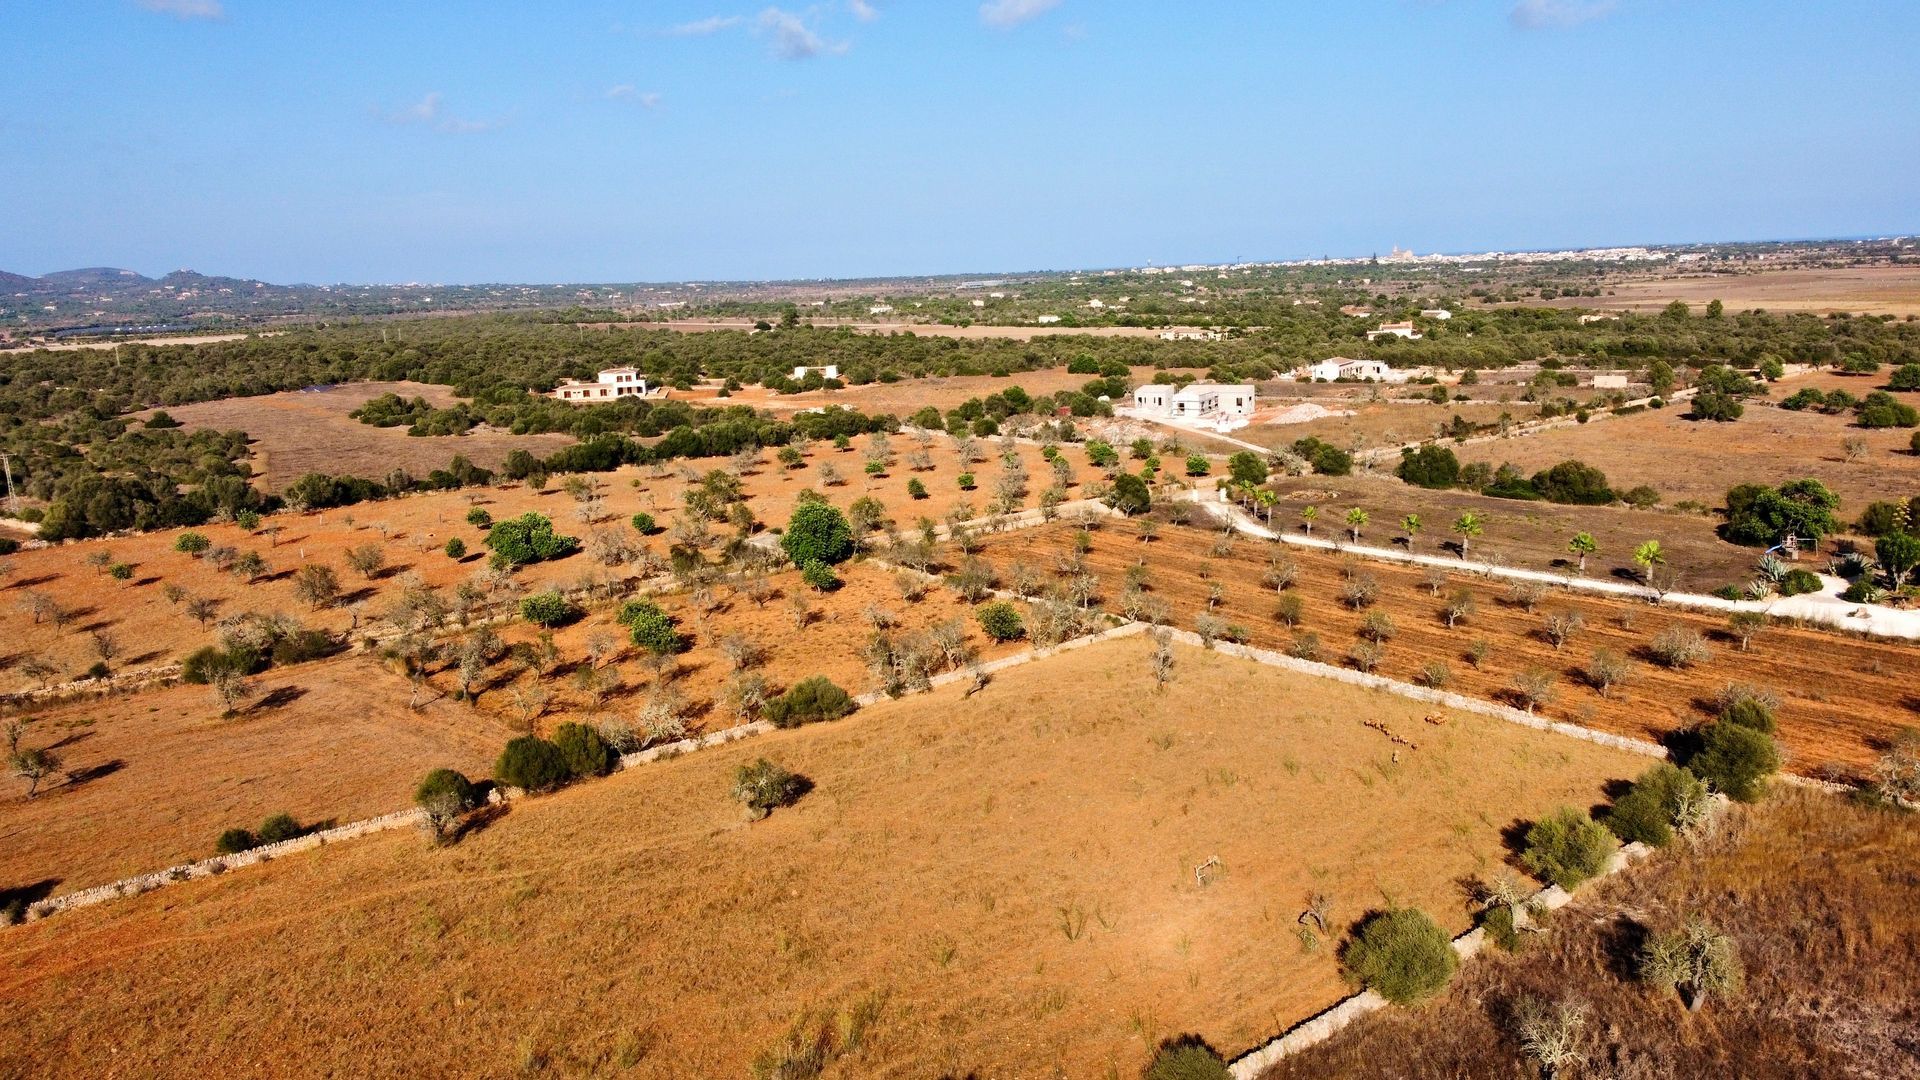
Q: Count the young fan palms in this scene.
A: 9